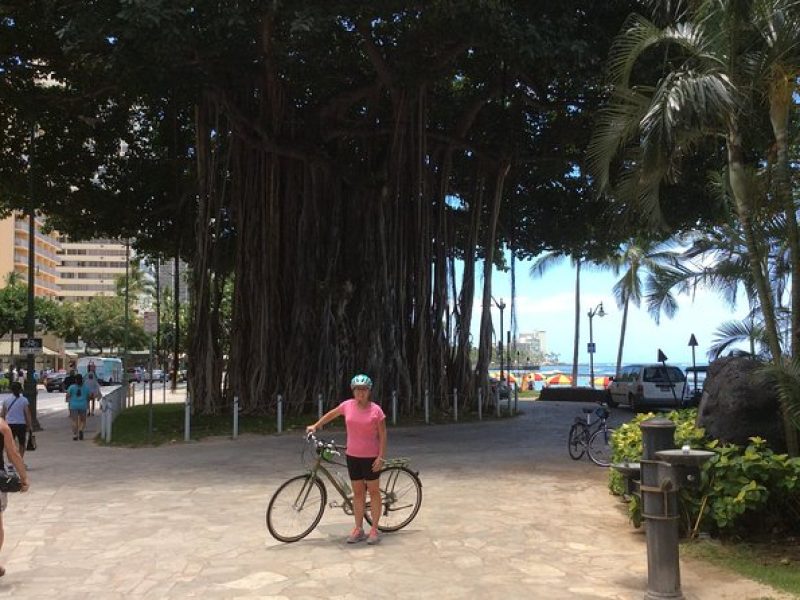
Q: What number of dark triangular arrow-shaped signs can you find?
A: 2